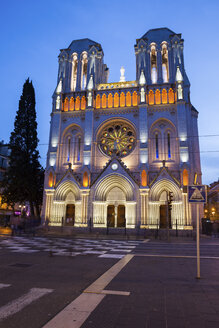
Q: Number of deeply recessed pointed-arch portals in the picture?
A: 3